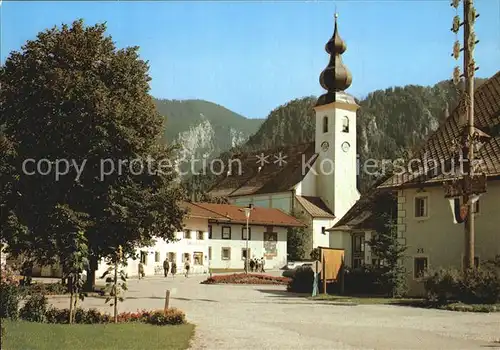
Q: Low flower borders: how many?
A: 2